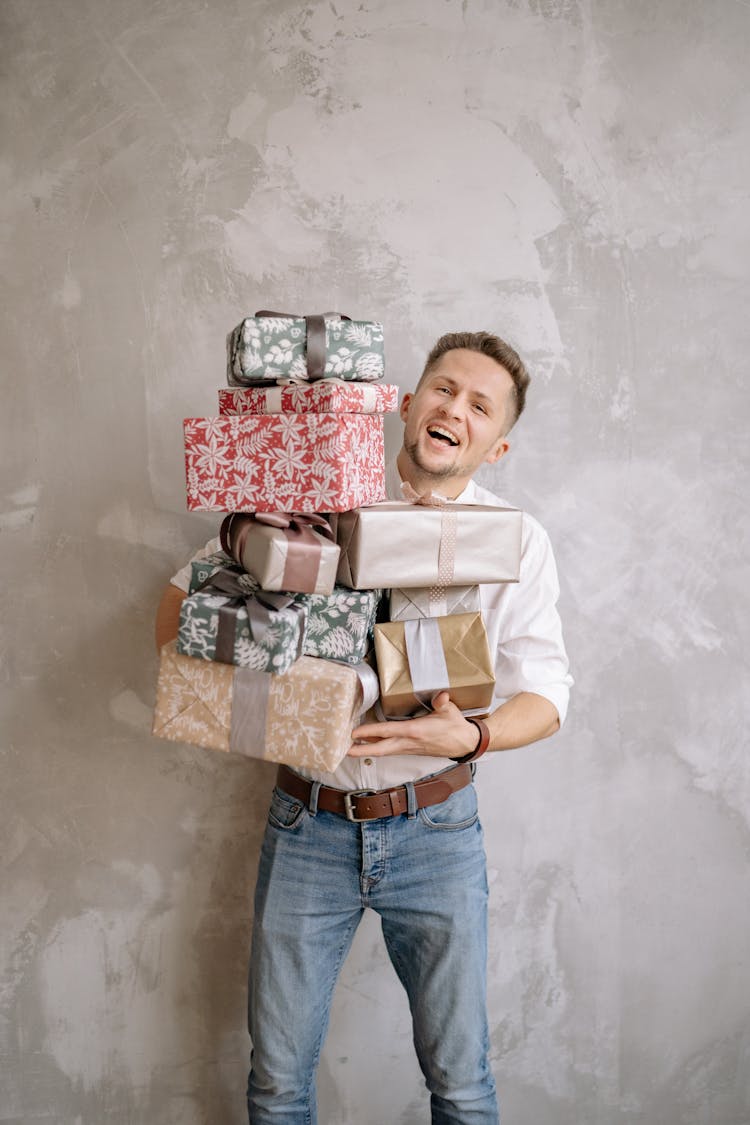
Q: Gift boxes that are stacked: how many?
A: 10